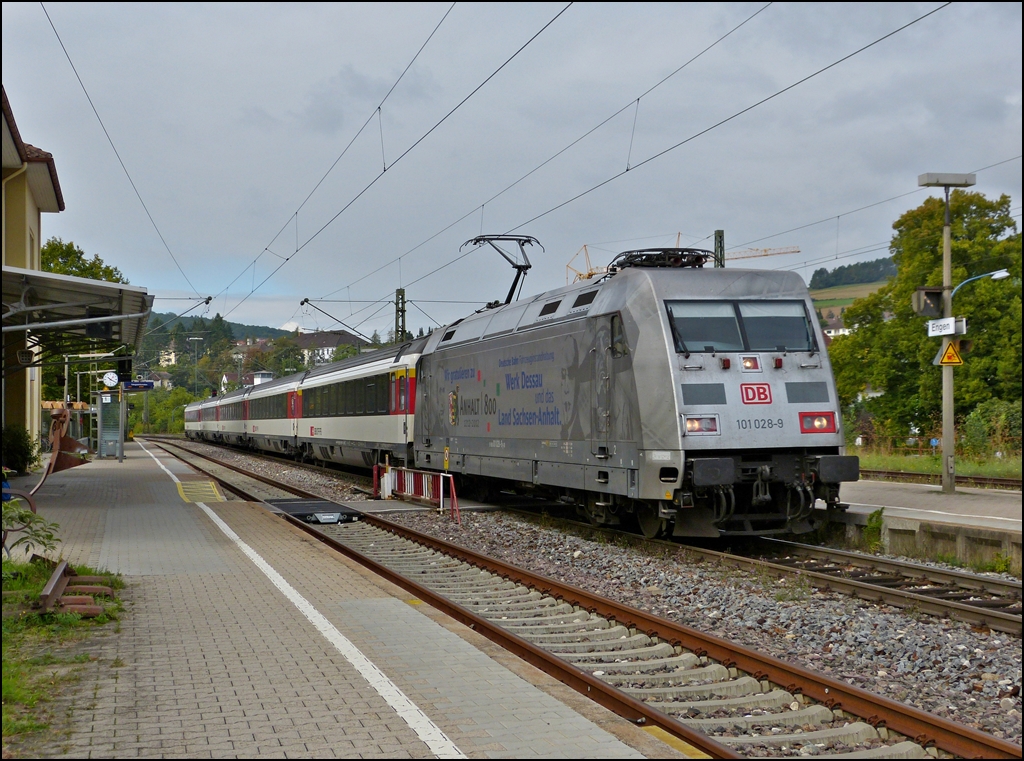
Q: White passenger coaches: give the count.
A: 5